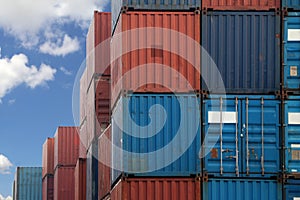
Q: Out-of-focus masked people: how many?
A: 0